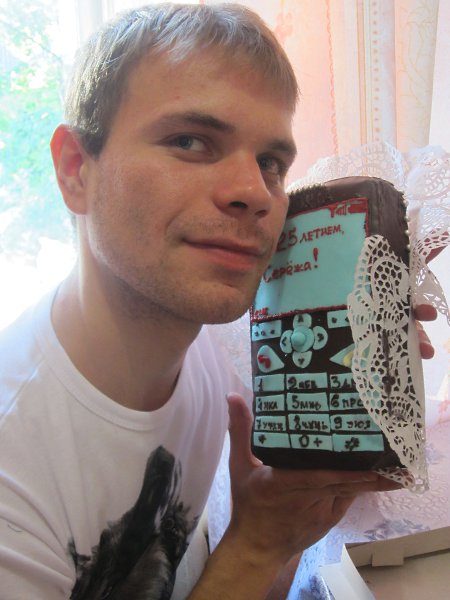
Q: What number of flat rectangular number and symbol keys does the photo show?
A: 12